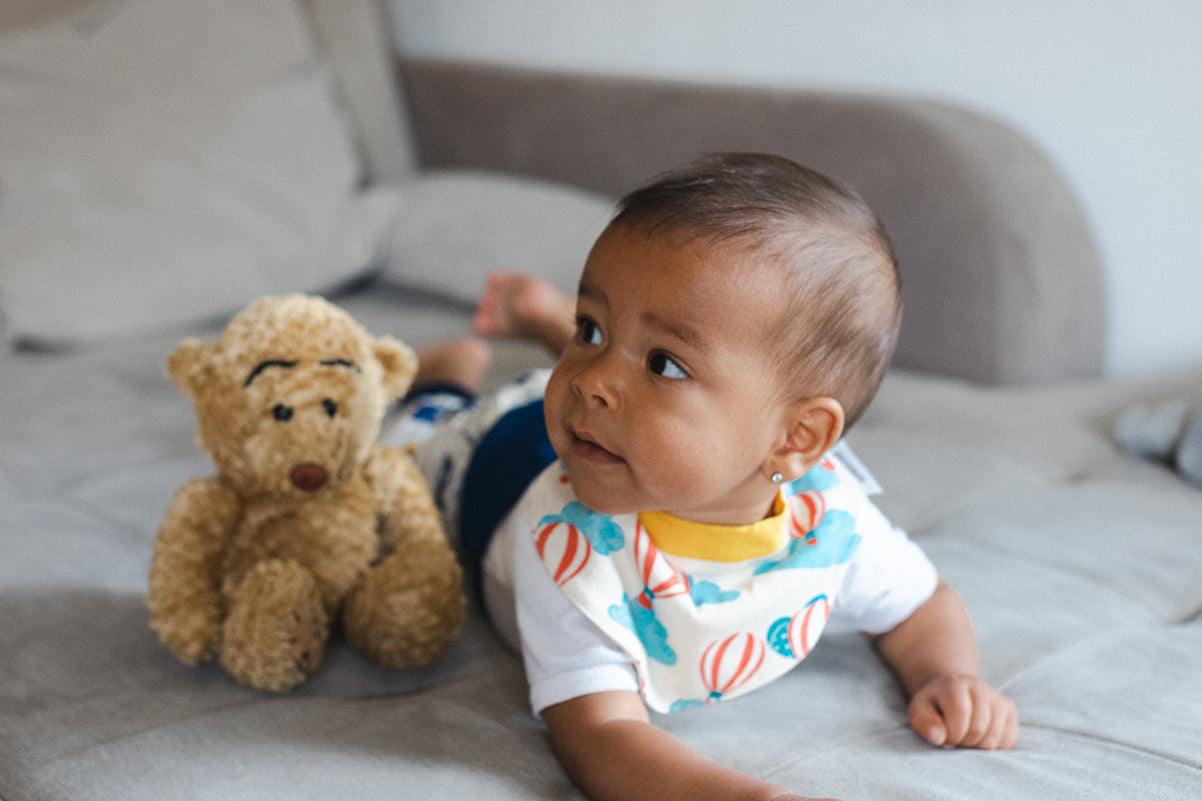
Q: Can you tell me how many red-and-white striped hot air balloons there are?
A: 5